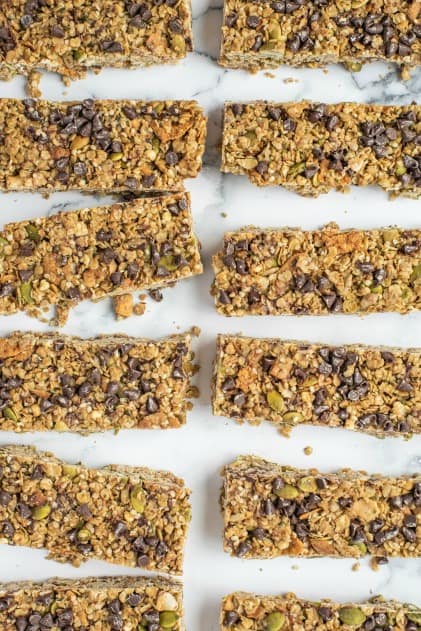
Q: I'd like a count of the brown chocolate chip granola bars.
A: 12